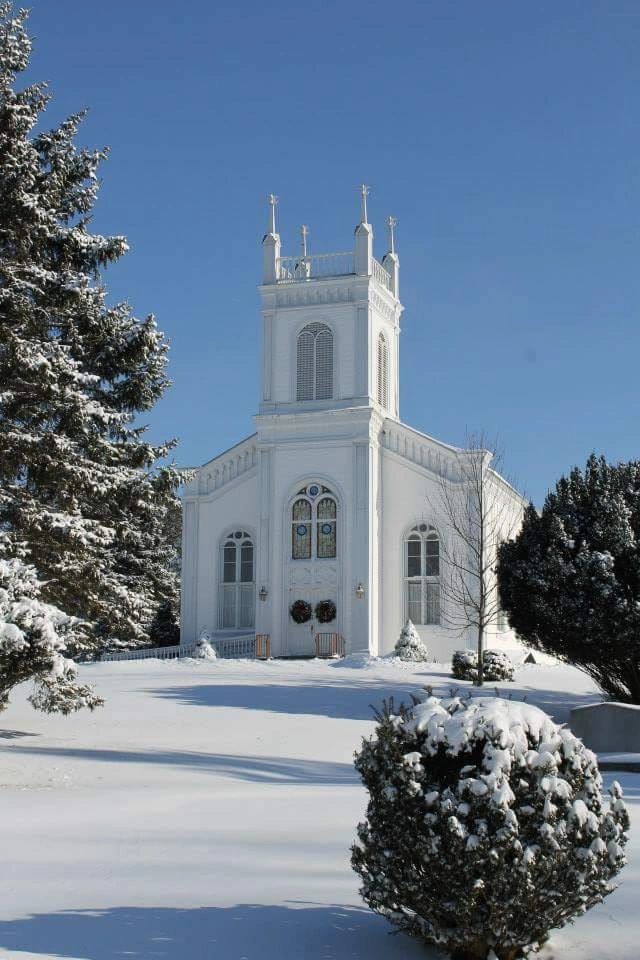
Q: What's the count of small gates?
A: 2